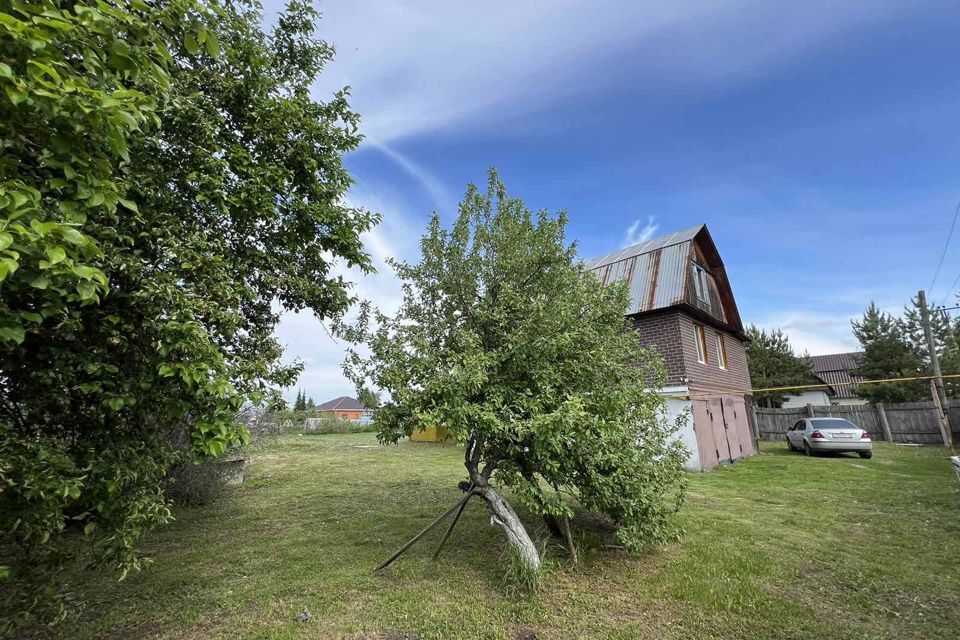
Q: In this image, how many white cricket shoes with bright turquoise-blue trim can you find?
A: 0